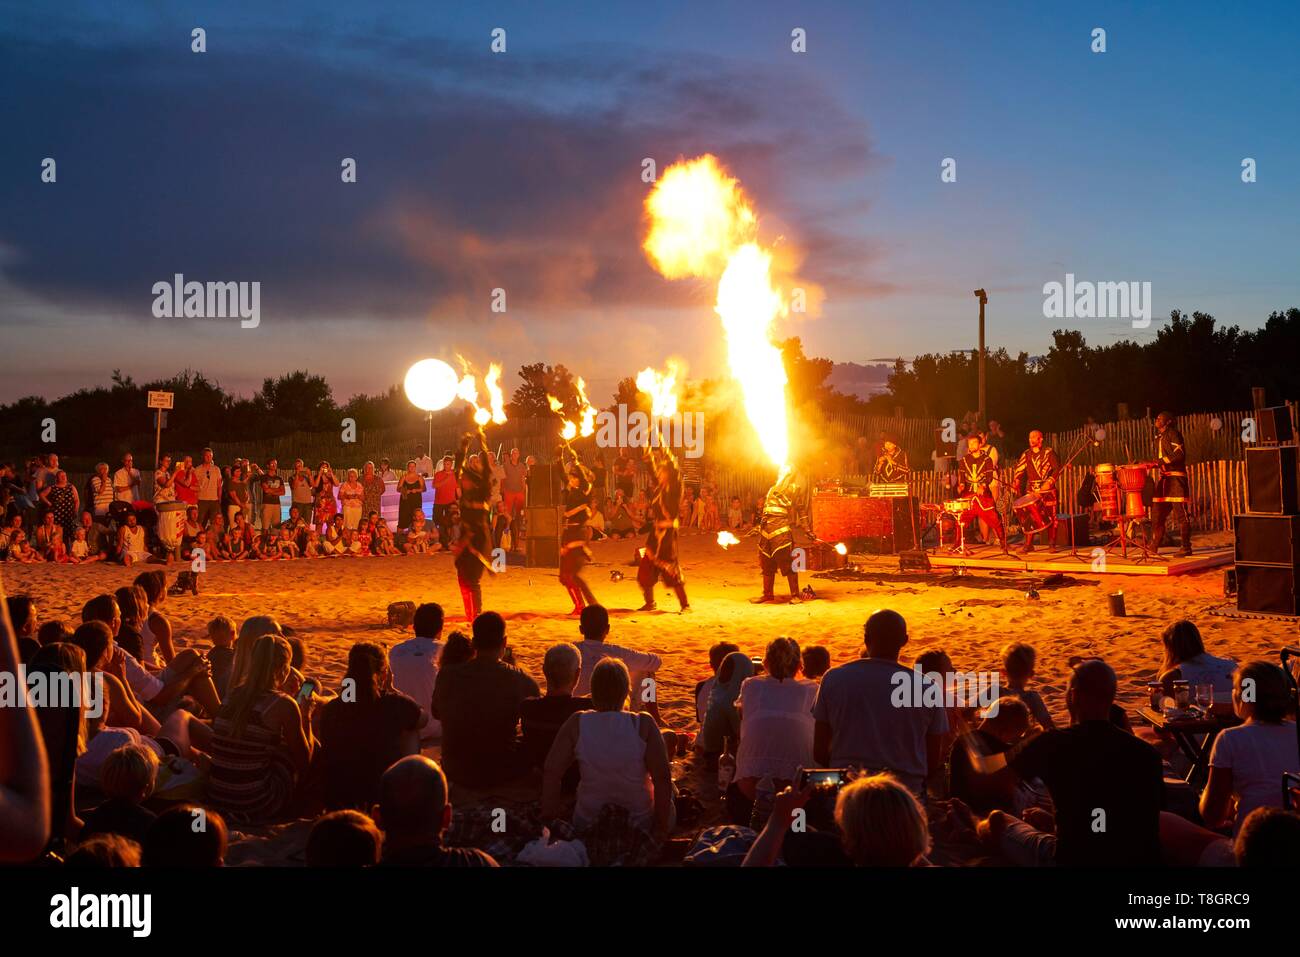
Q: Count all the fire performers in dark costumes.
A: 4